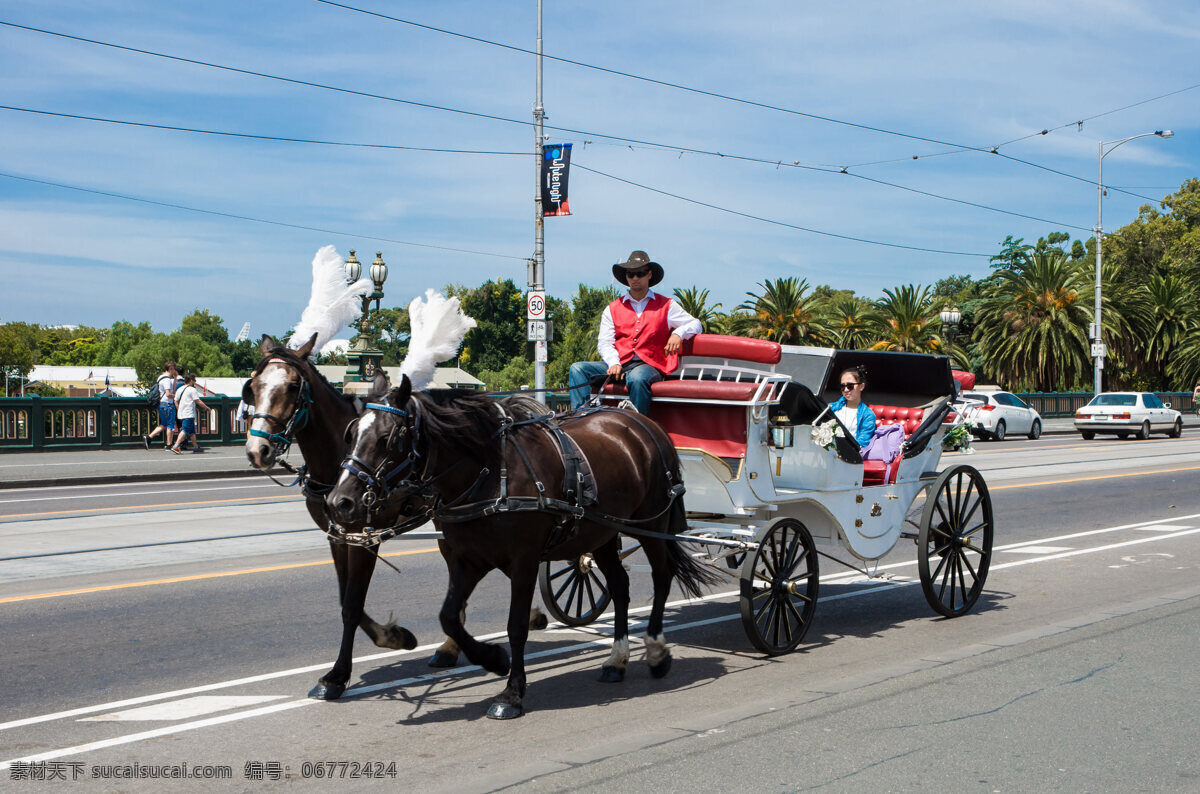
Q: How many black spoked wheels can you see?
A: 3